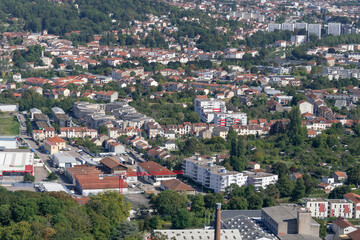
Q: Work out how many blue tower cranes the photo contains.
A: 0